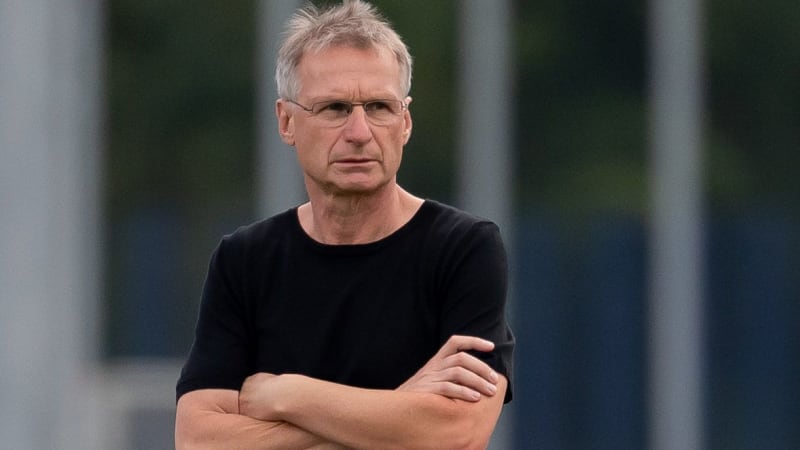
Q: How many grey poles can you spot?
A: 4